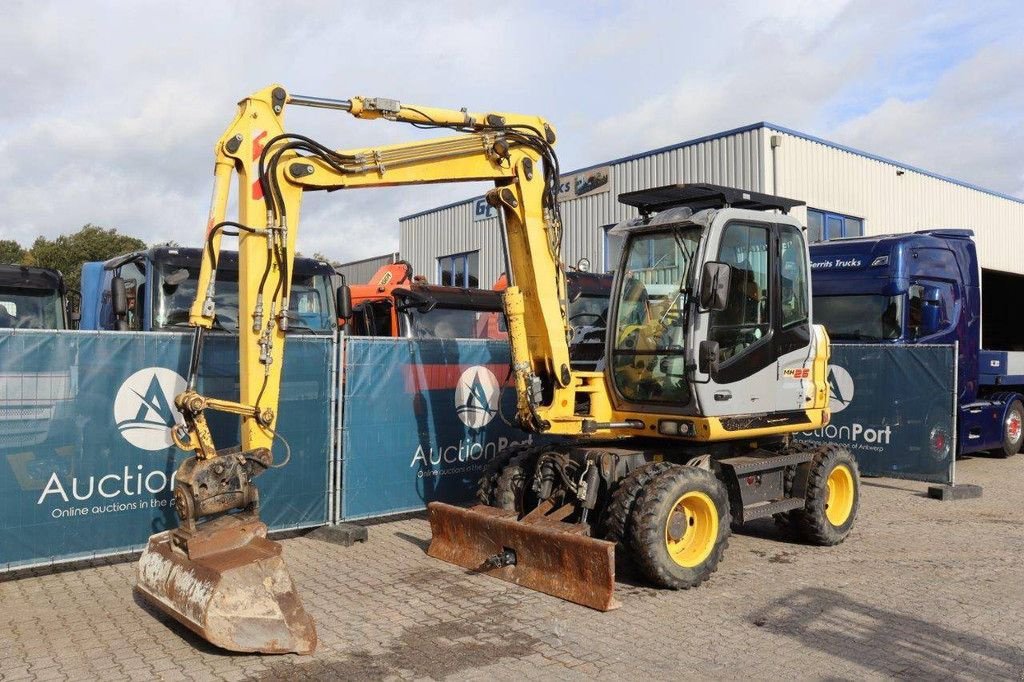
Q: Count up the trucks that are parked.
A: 5